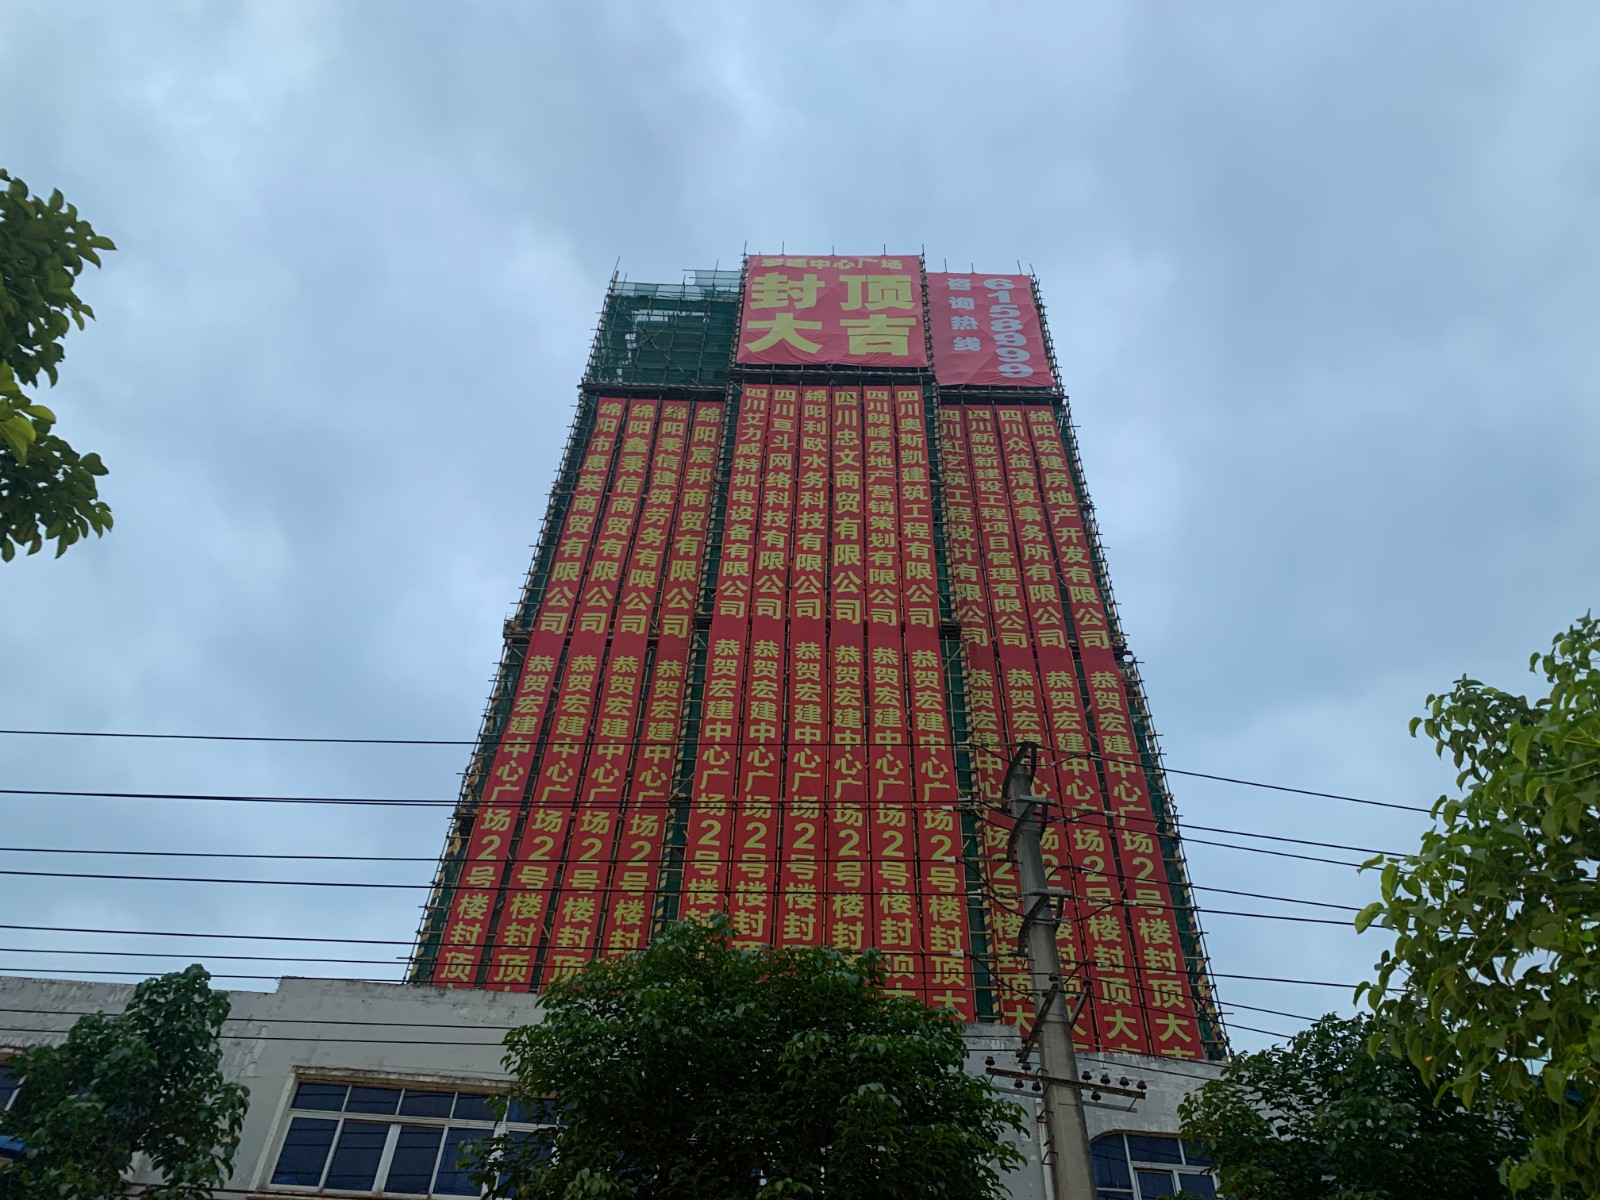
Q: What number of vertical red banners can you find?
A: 14